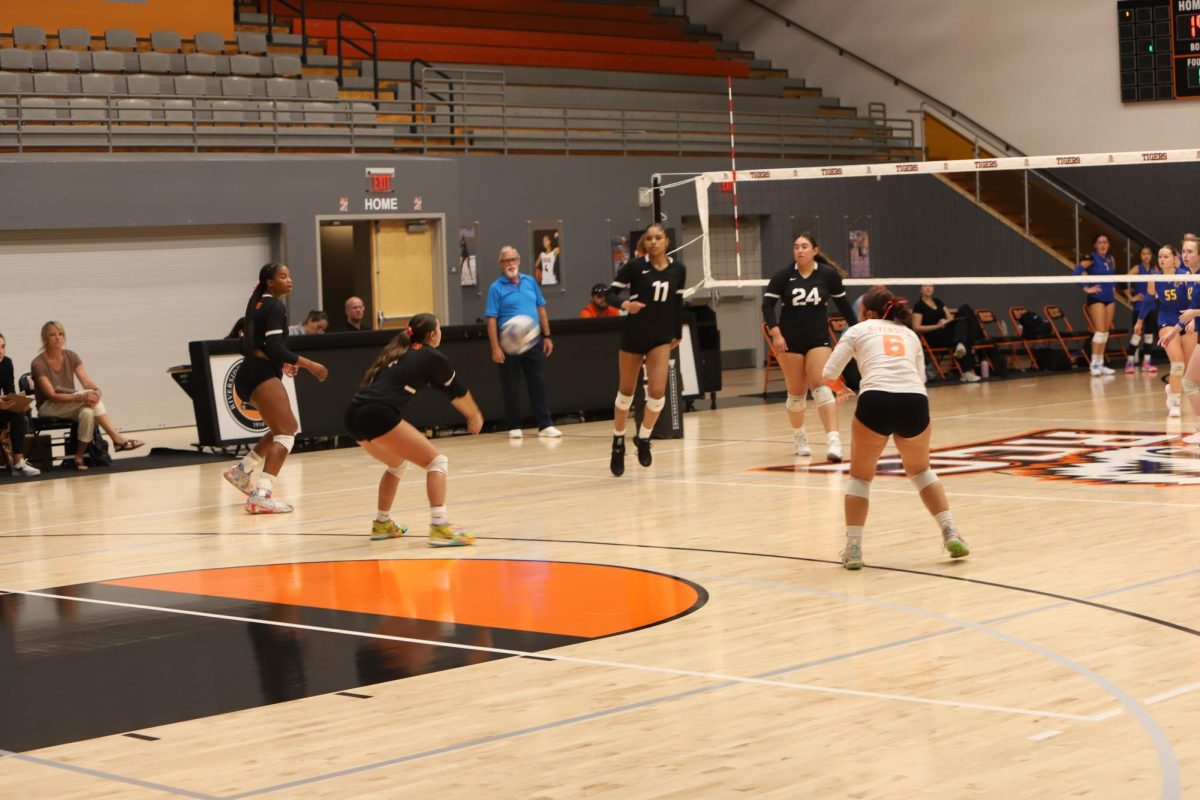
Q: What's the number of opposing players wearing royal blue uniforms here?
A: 4